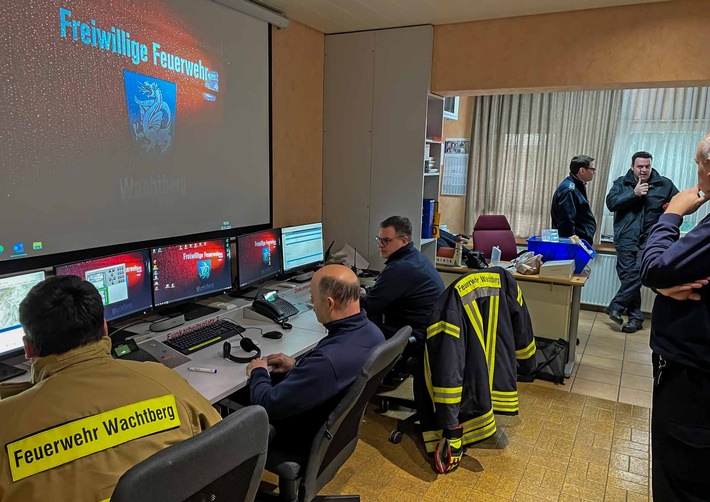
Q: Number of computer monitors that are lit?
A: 5